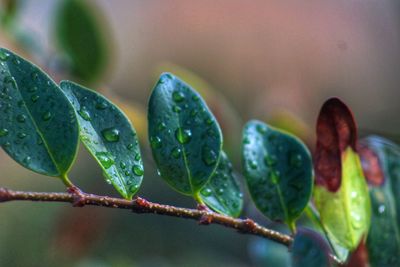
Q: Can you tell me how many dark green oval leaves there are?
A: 5